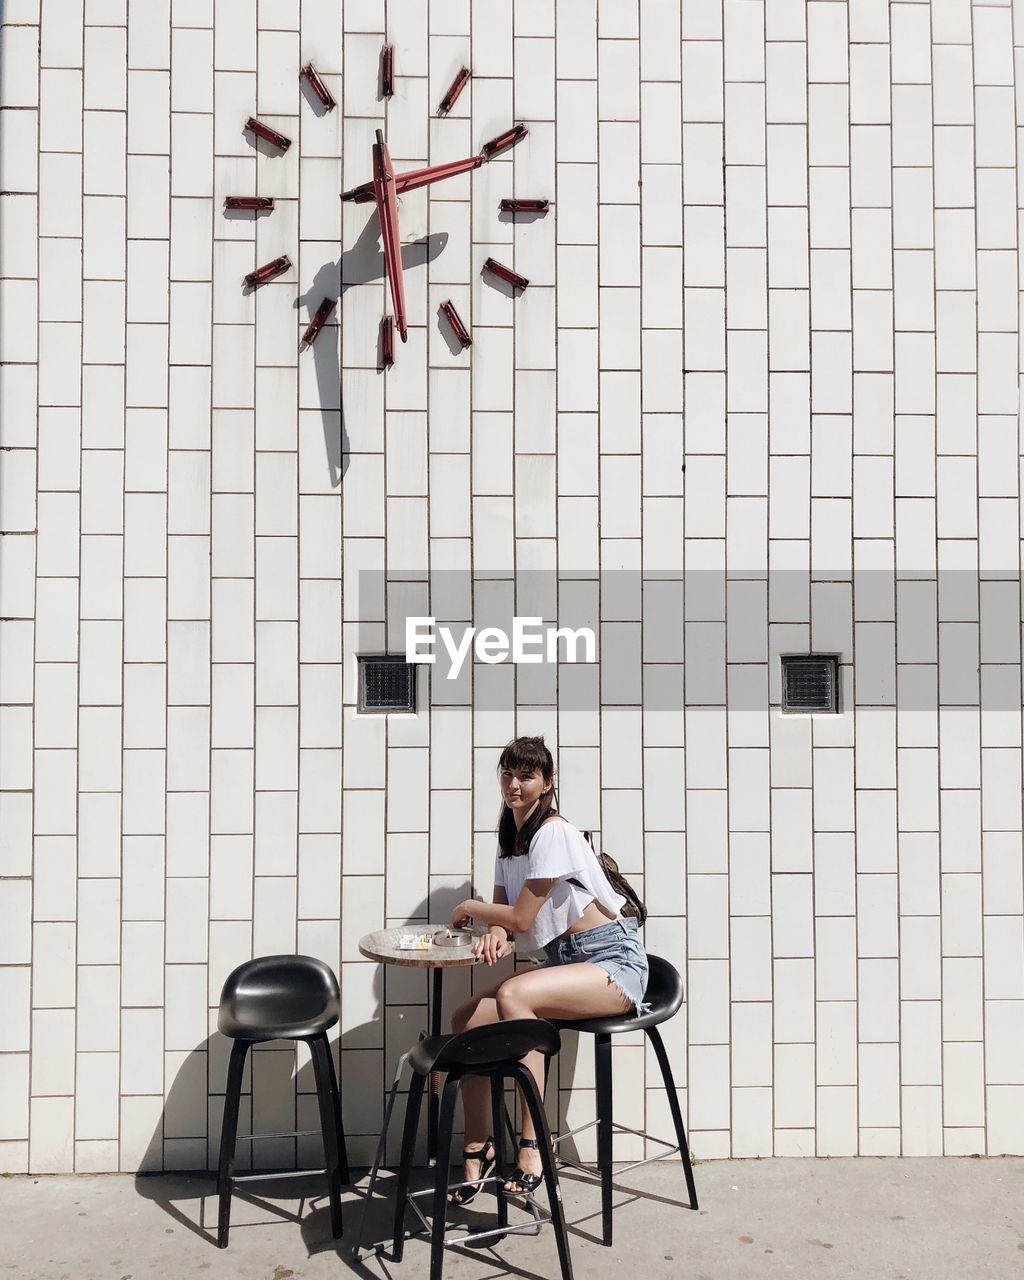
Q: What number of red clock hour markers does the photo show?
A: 12